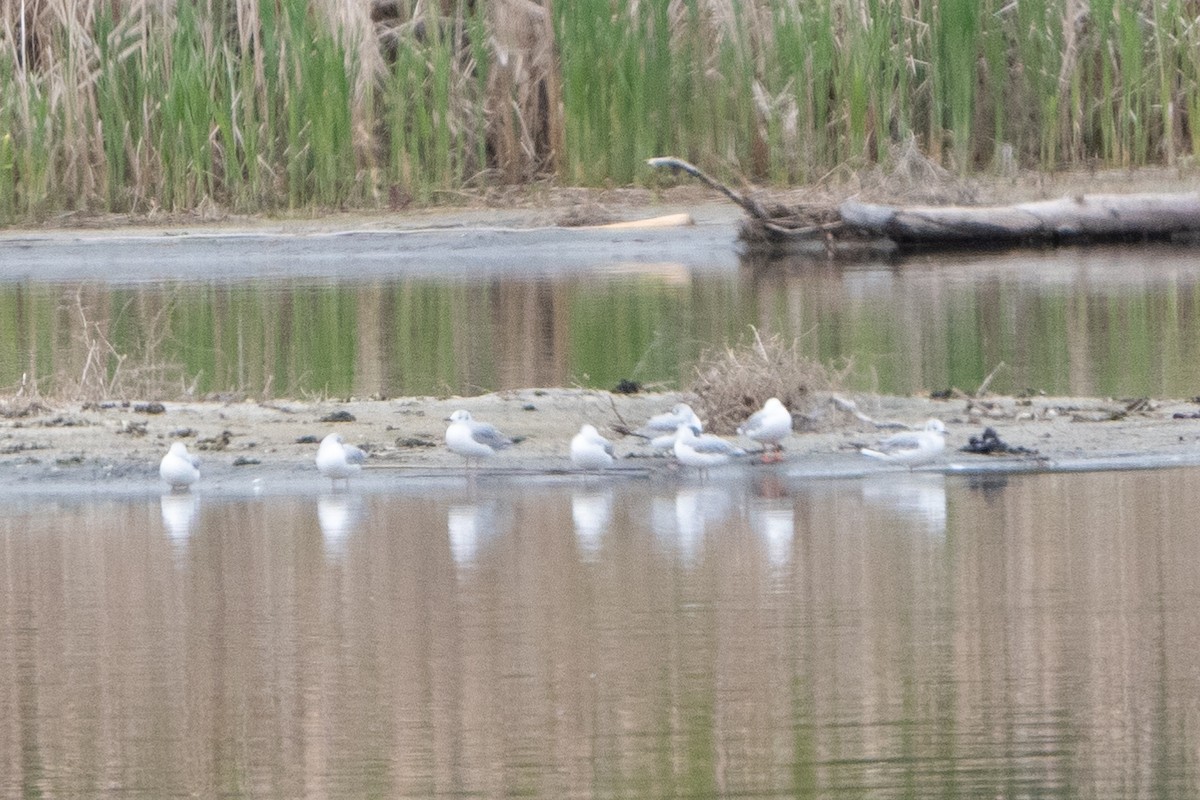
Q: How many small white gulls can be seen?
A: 8